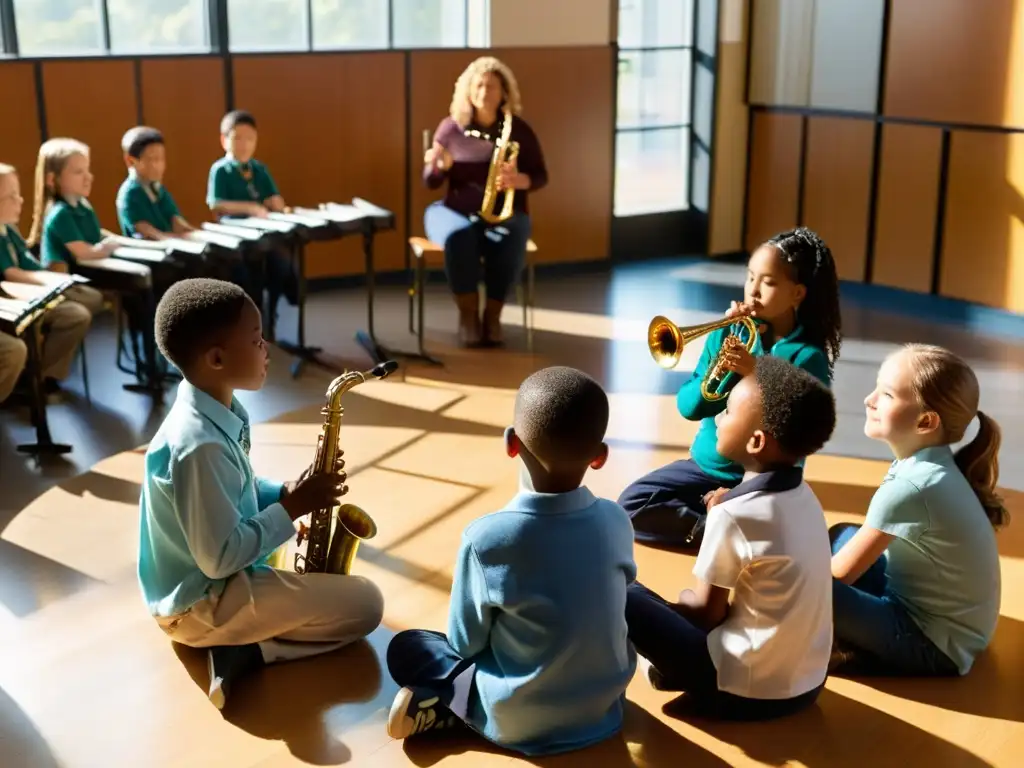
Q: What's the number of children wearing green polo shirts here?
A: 4